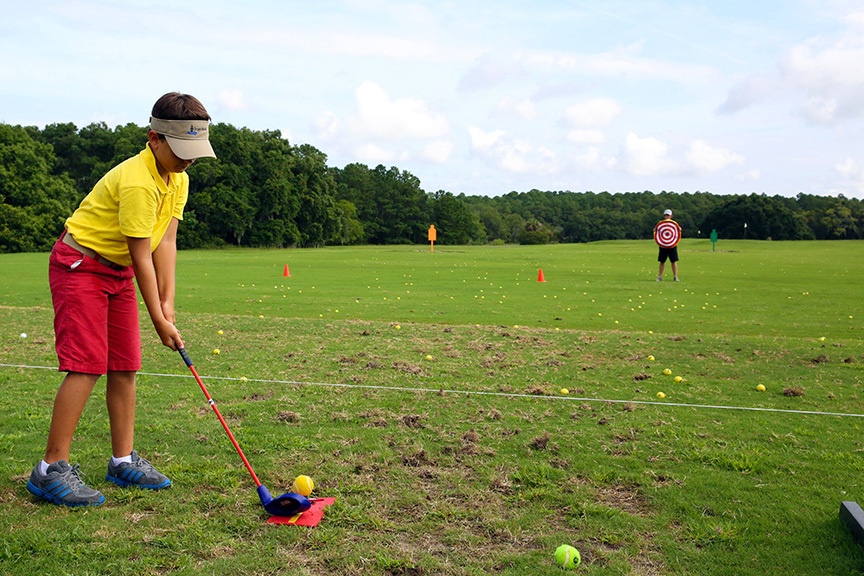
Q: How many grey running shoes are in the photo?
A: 2